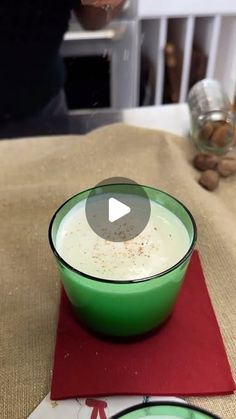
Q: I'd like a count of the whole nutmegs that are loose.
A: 3